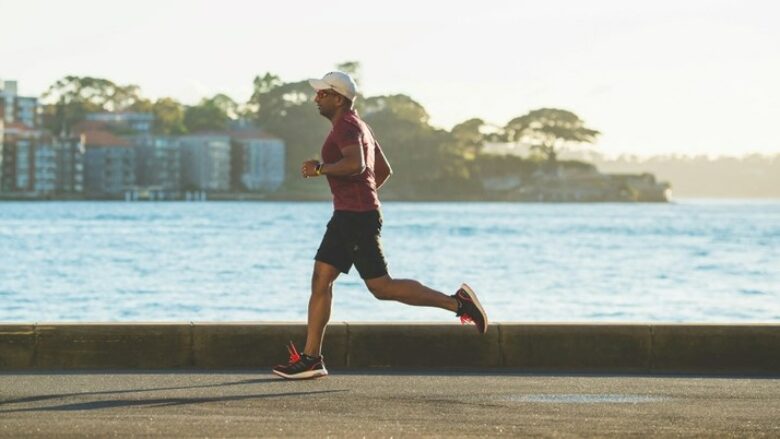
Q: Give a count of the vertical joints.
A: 5